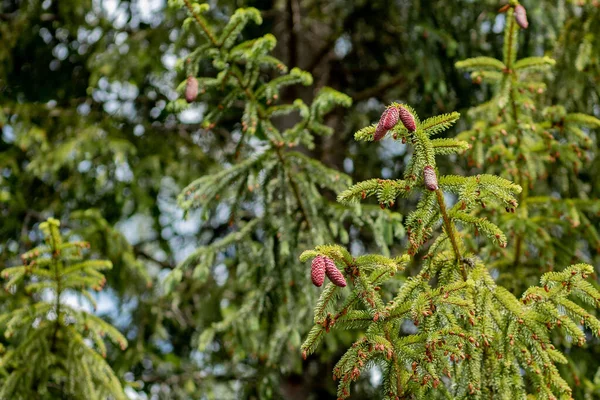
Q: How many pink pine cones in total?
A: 8